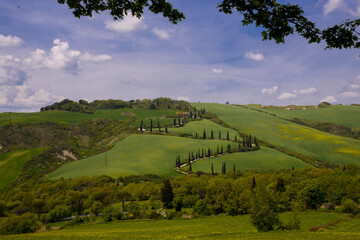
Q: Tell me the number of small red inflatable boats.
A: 0